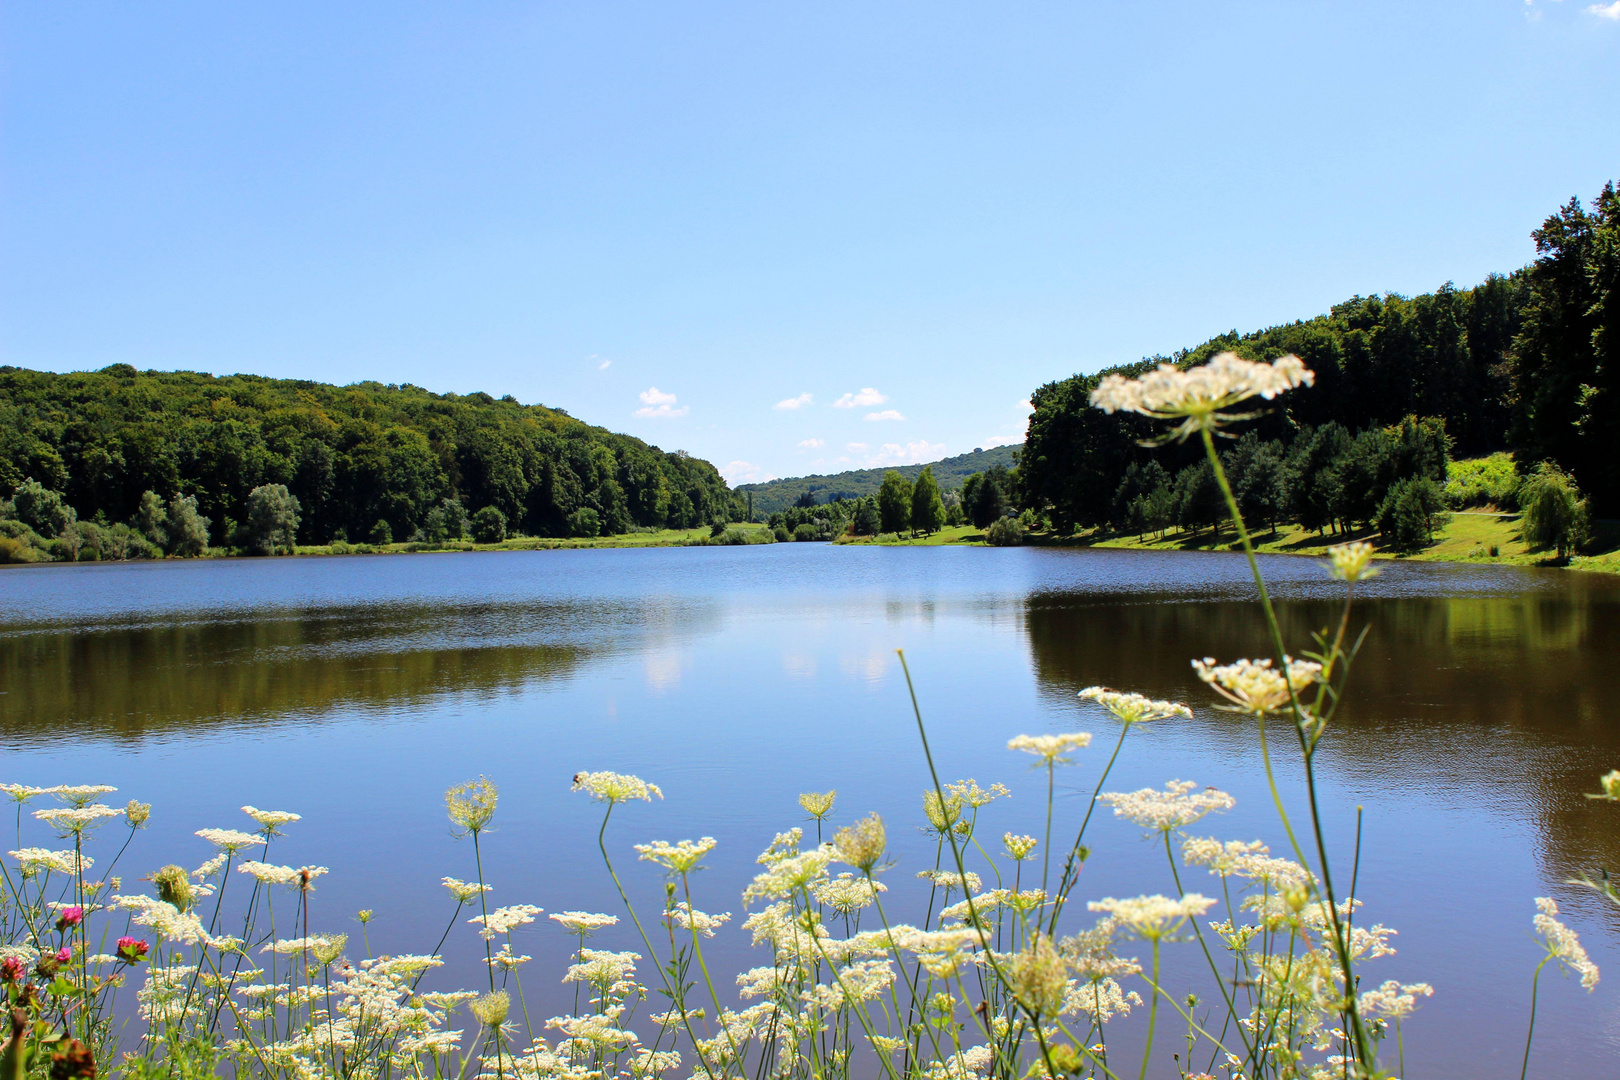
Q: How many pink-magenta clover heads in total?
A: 4